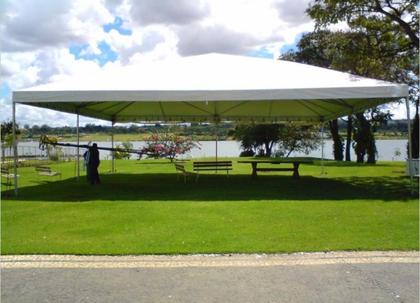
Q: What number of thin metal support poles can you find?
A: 6